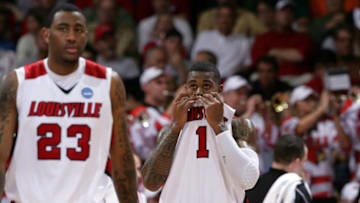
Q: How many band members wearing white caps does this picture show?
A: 3